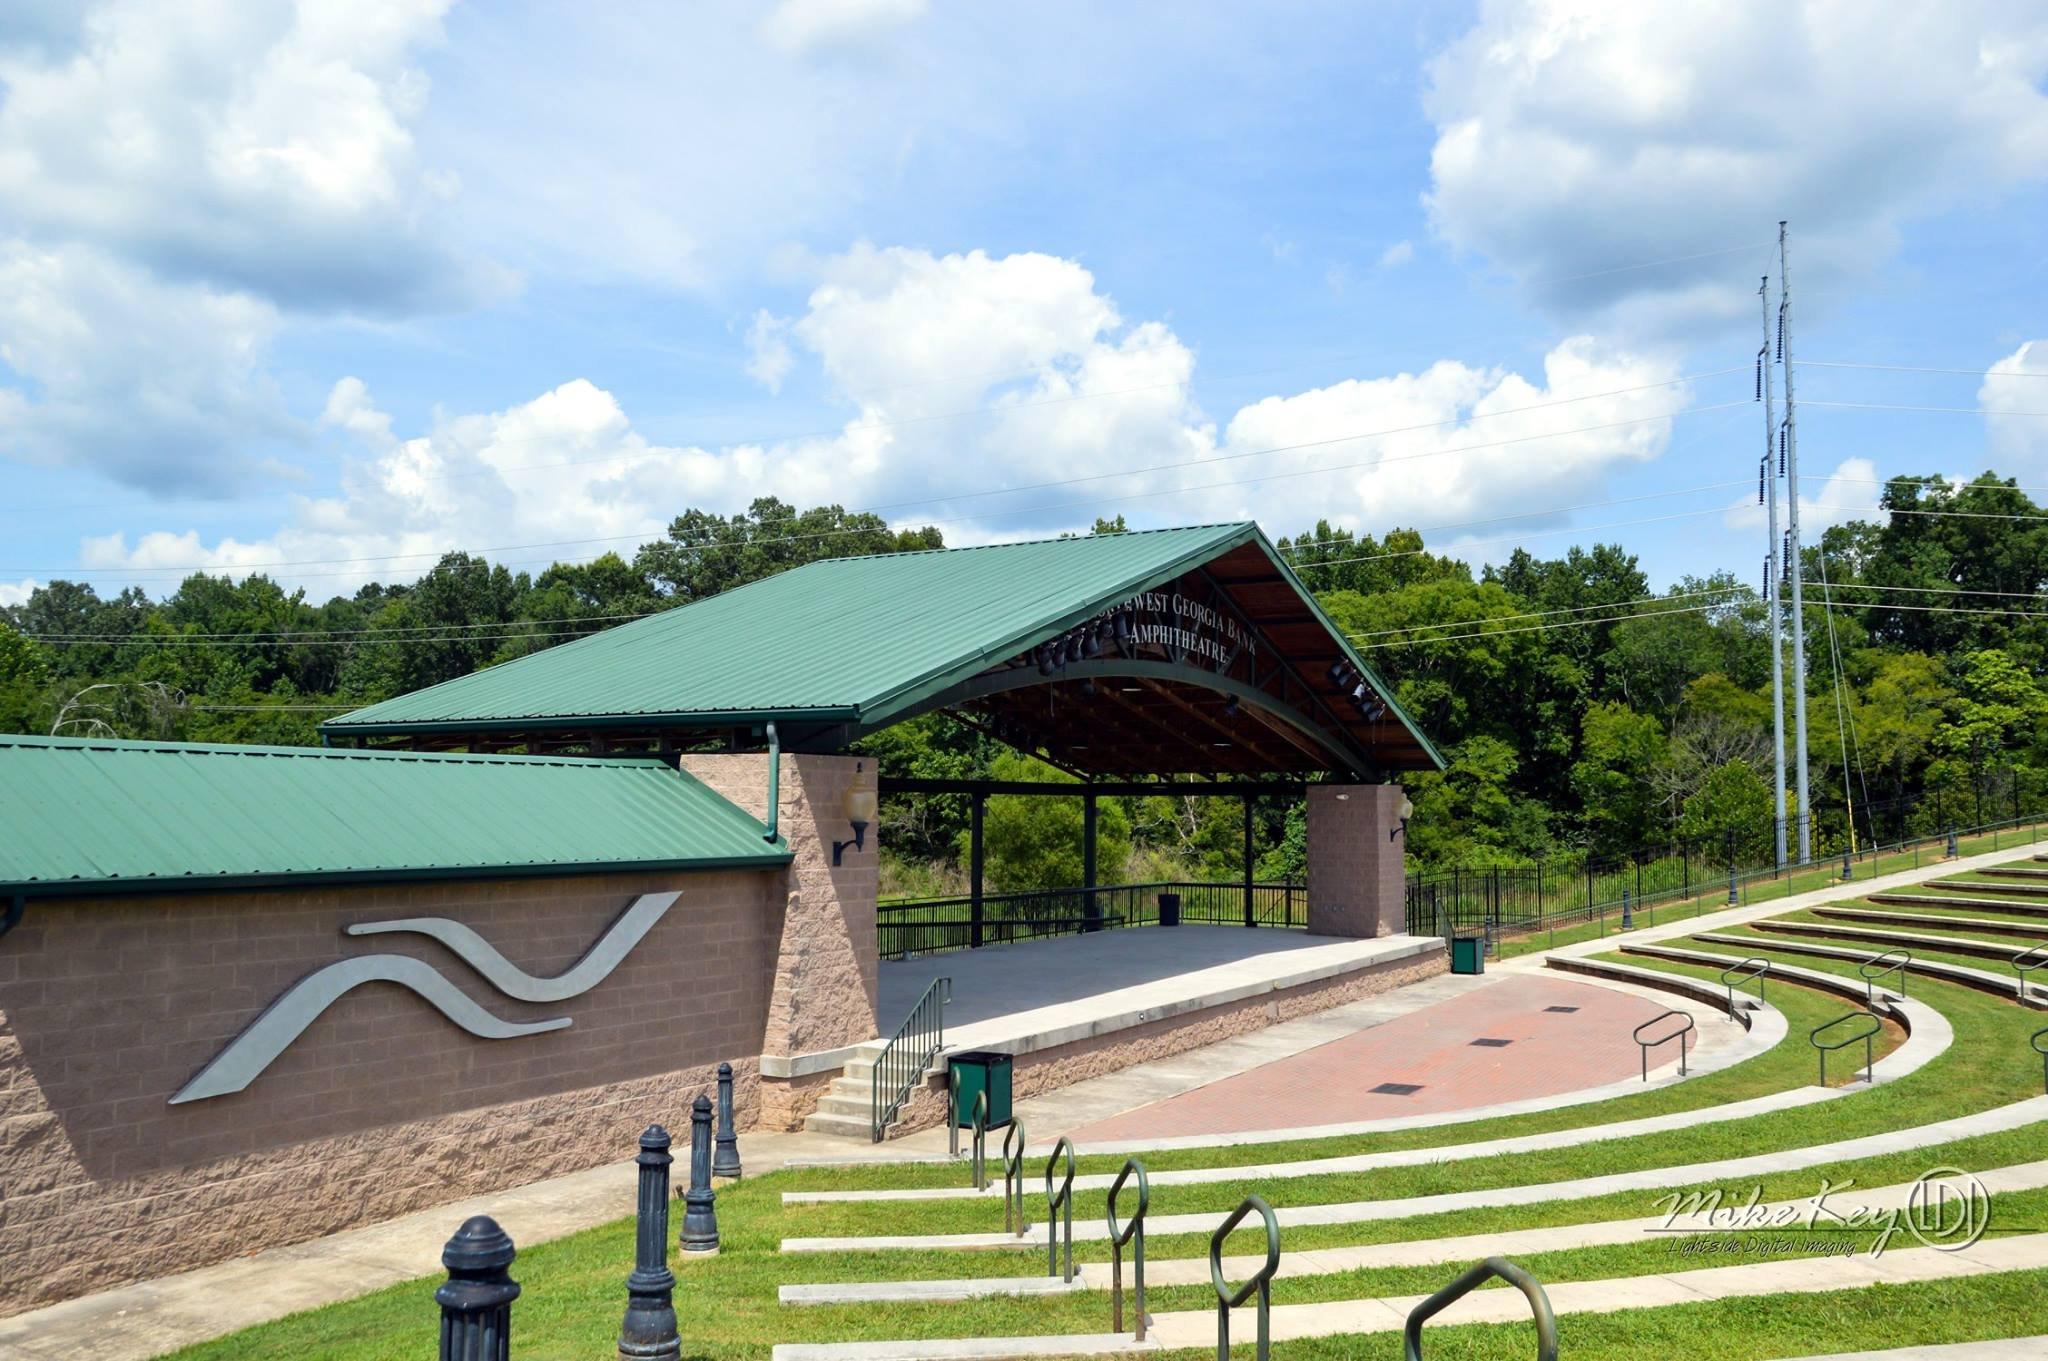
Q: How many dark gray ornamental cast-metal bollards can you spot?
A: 9